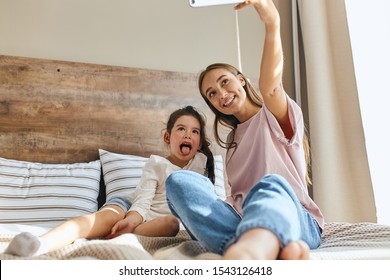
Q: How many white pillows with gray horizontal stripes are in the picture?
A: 2